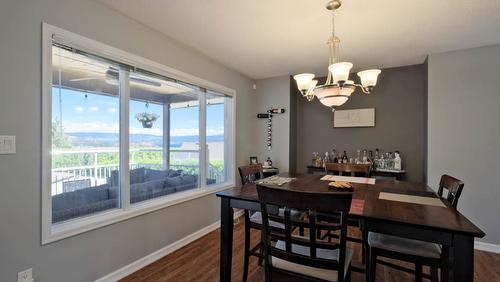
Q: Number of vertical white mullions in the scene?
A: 2